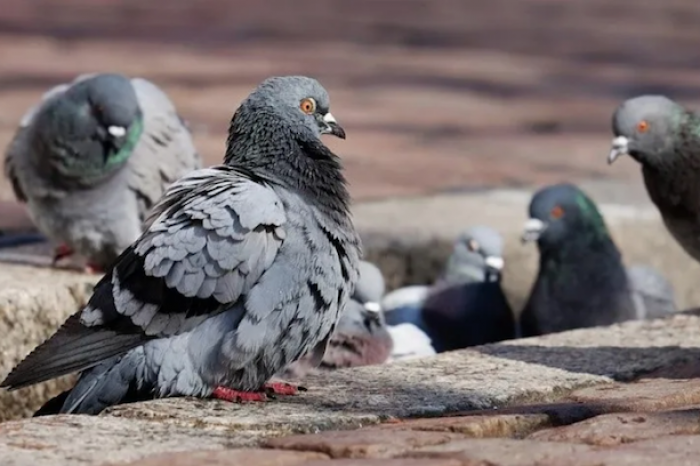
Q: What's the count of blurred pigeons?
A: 5